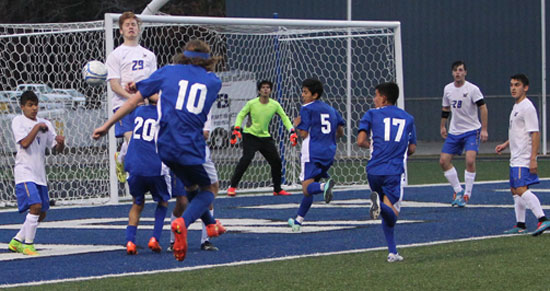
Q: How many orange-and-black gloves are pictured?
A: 2